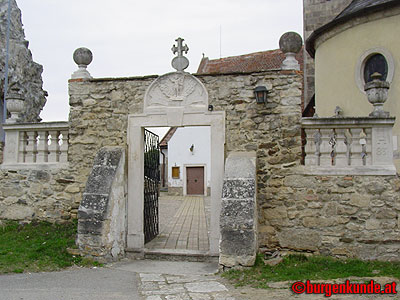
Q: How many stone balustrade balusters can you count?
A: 10